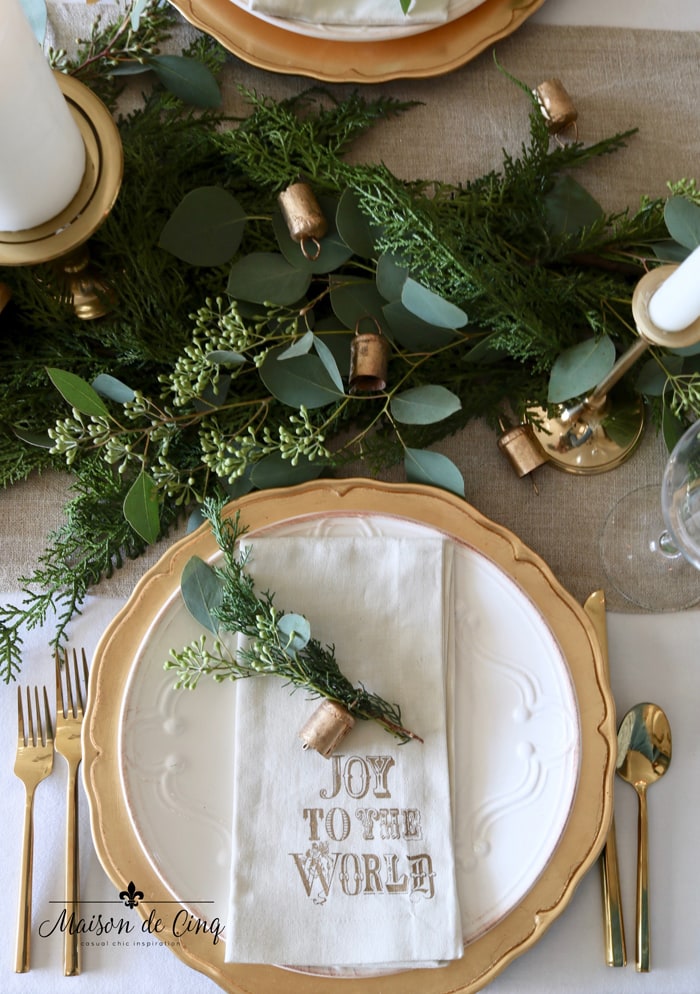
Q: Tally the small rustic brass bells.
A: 5